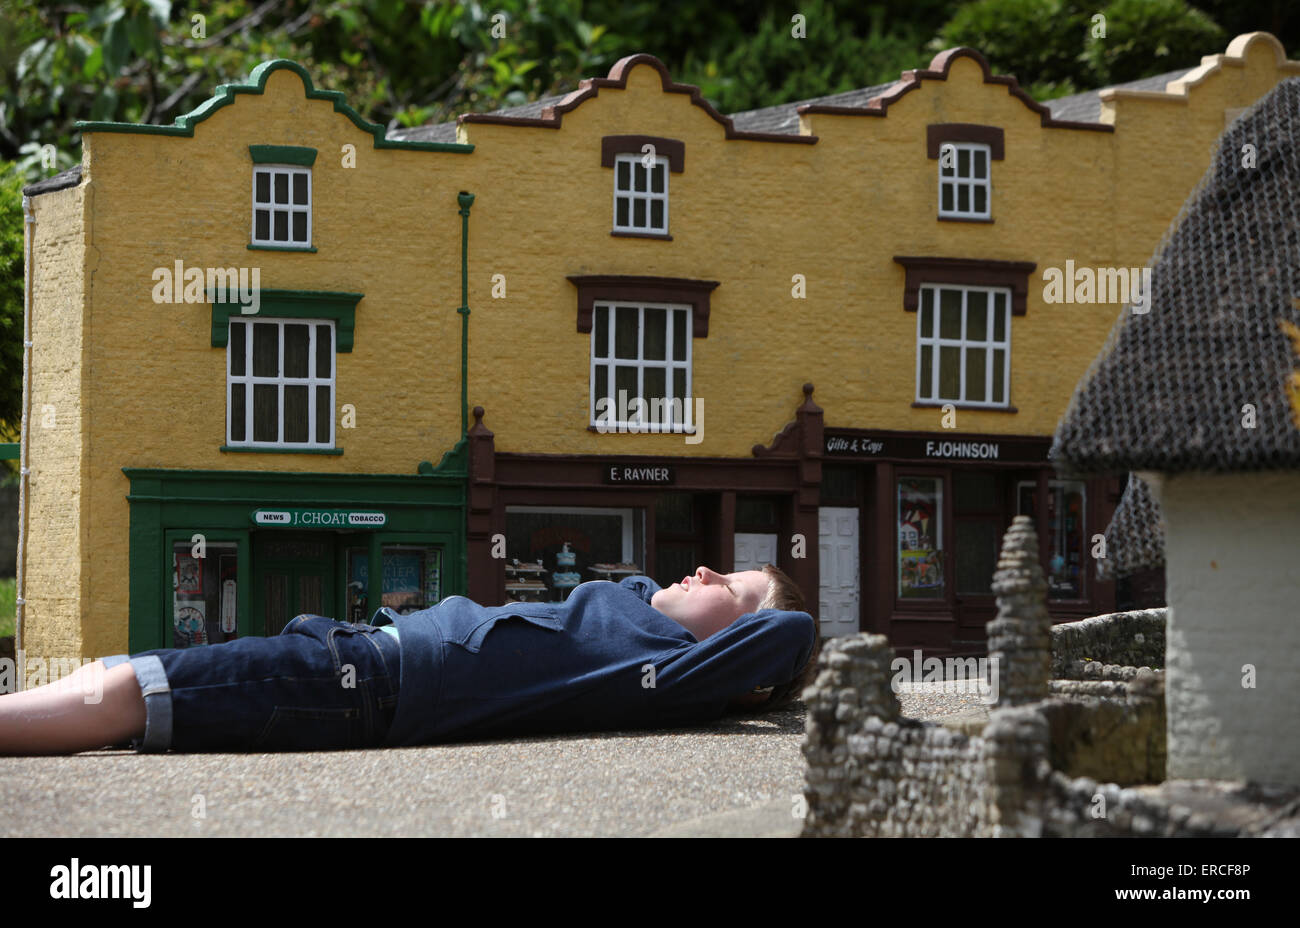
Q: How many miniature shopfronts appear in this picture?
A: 3